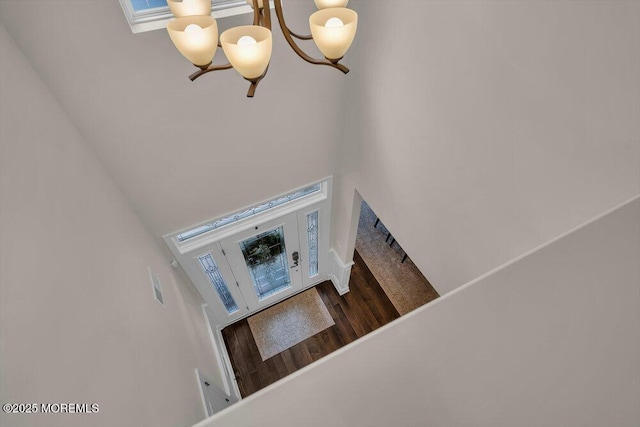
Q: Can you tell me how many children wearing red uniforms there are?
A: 0